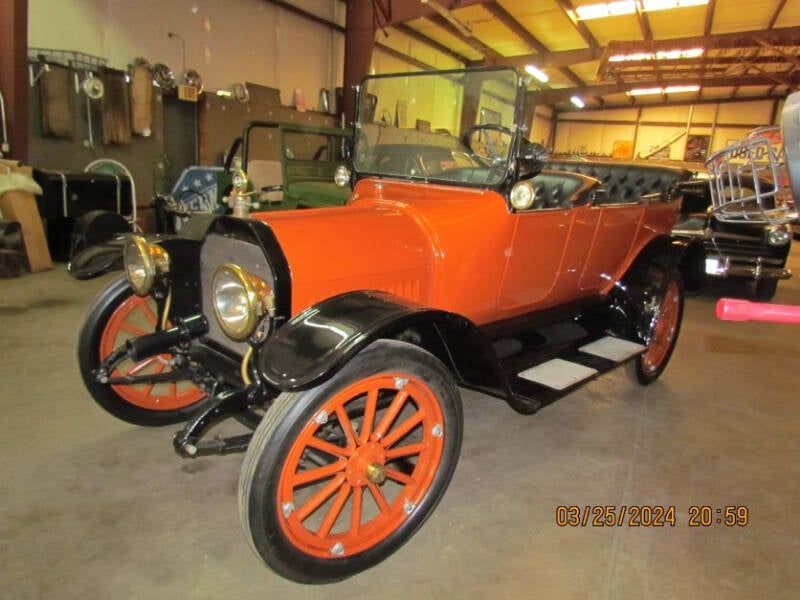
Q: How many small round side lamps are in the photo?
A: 2